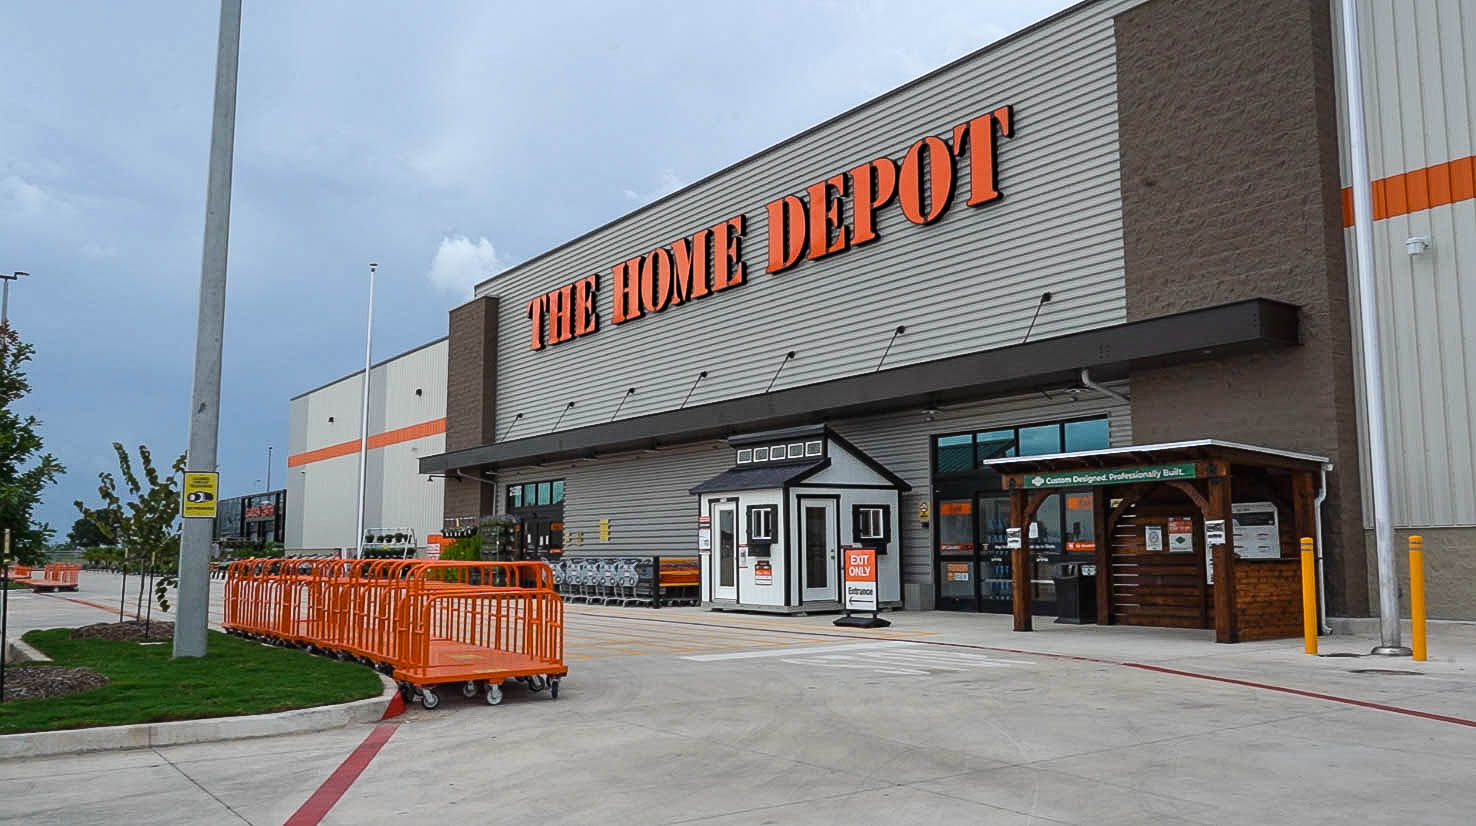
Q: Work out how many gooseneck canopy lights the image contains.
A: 7